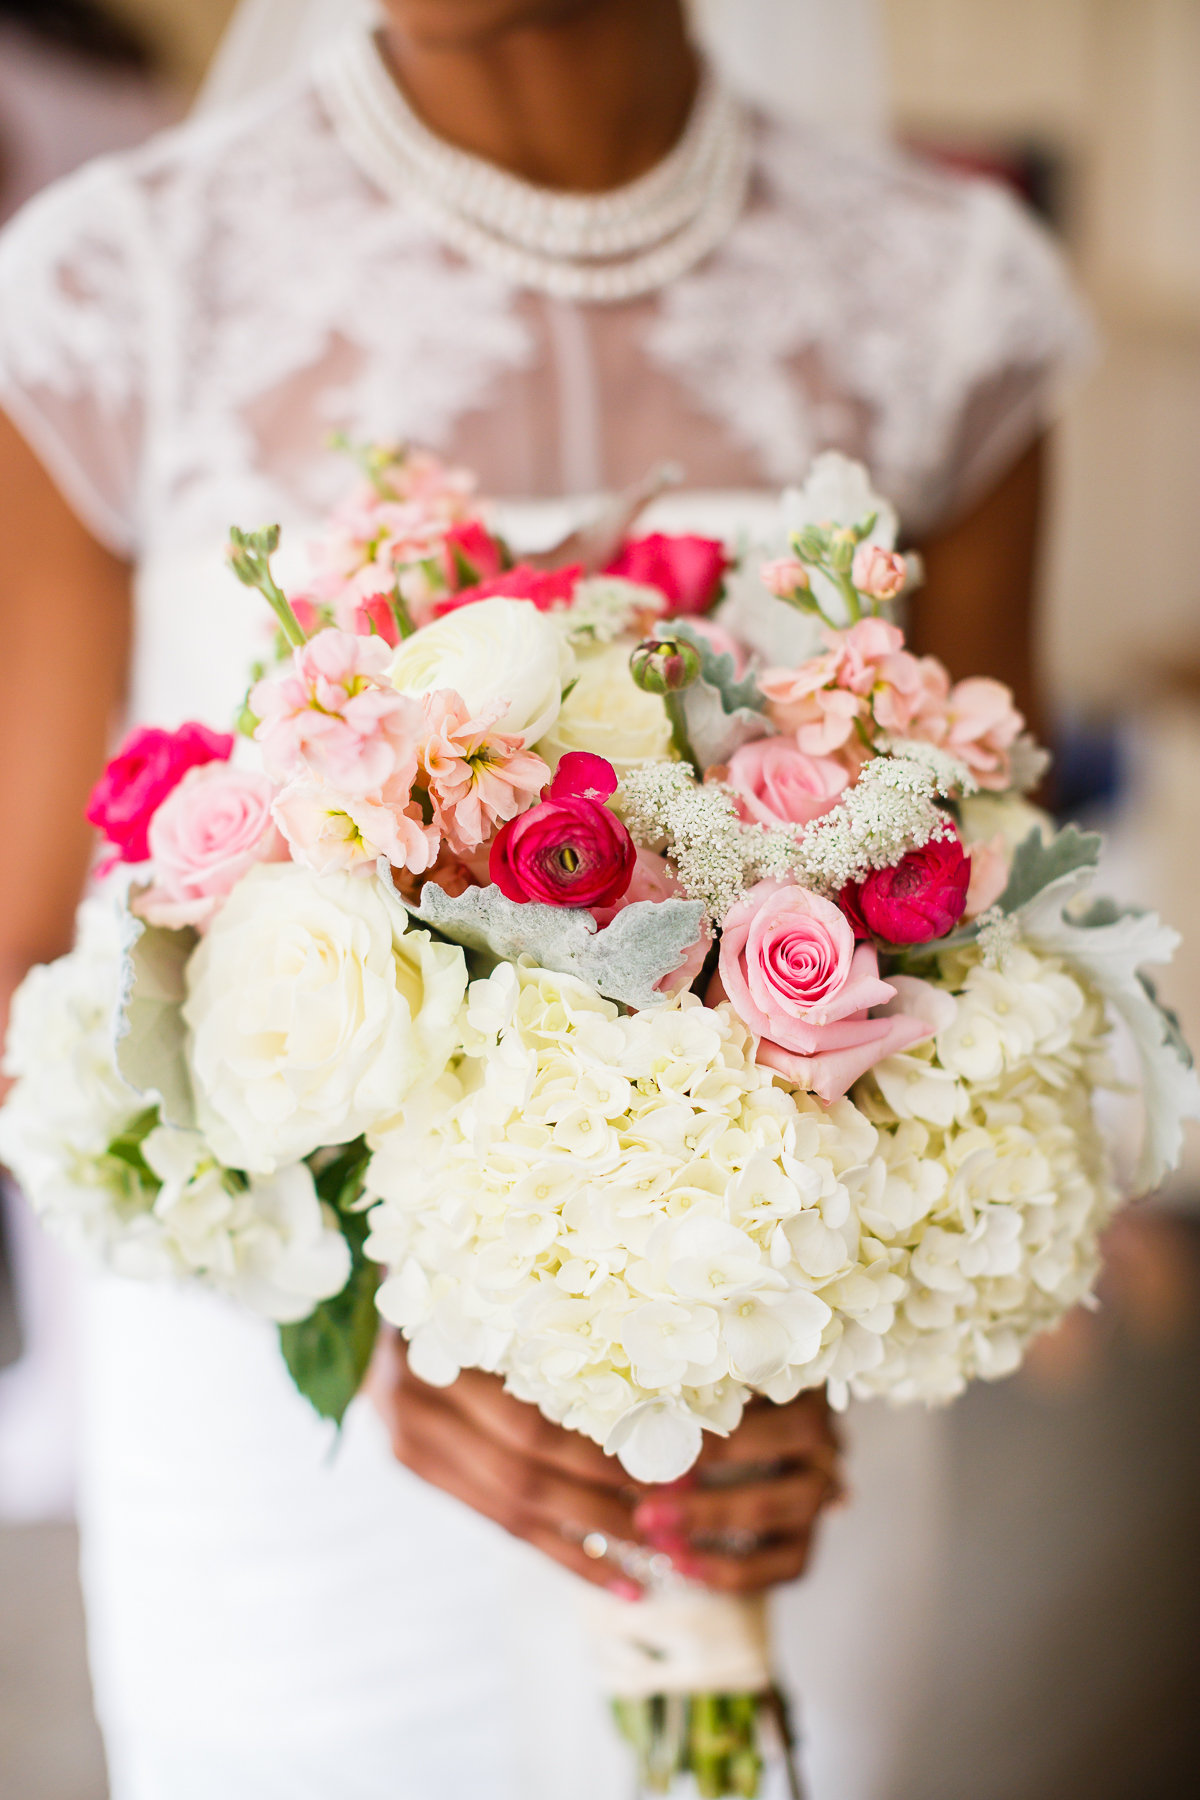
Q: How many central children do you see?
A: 0